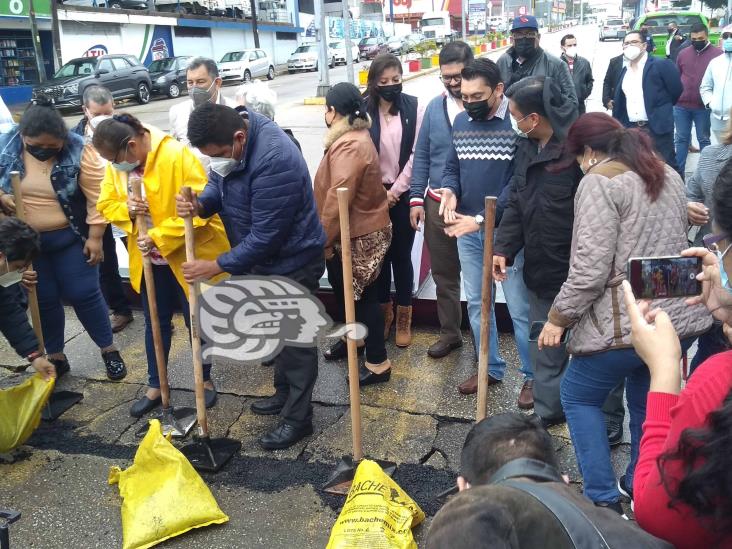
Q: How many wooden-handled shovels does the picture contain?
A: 5